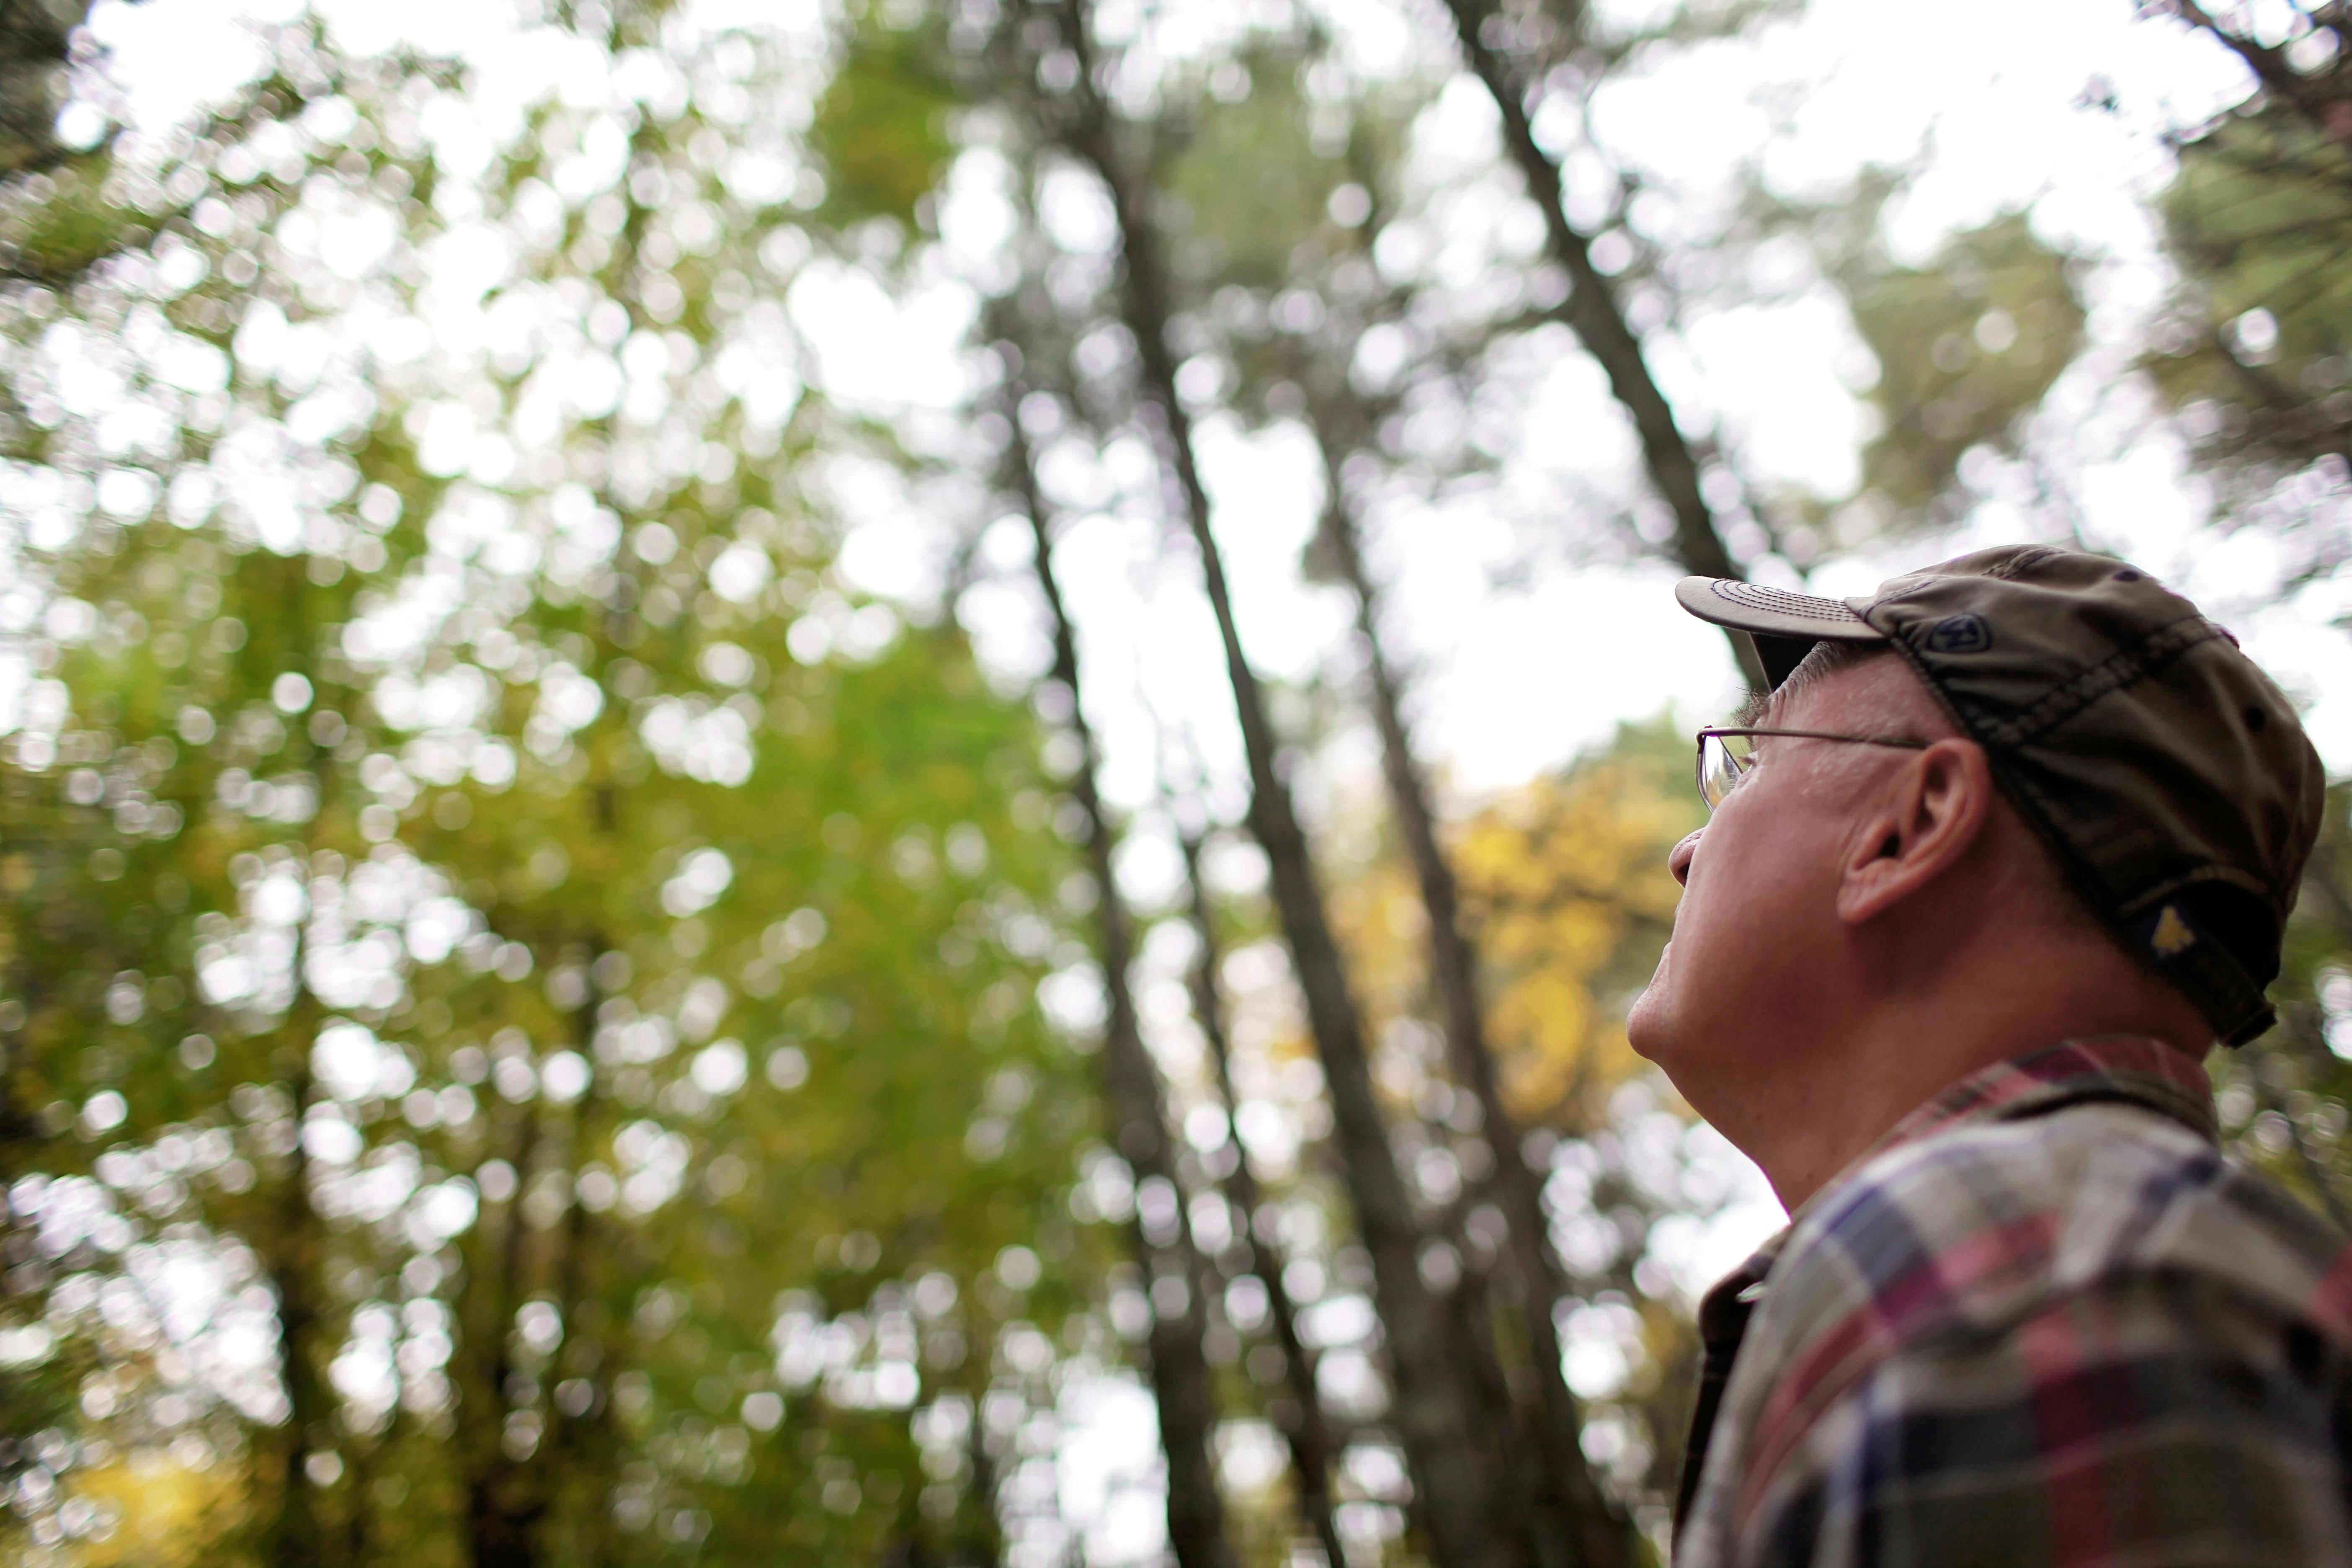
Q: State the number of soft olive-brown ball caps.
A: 1